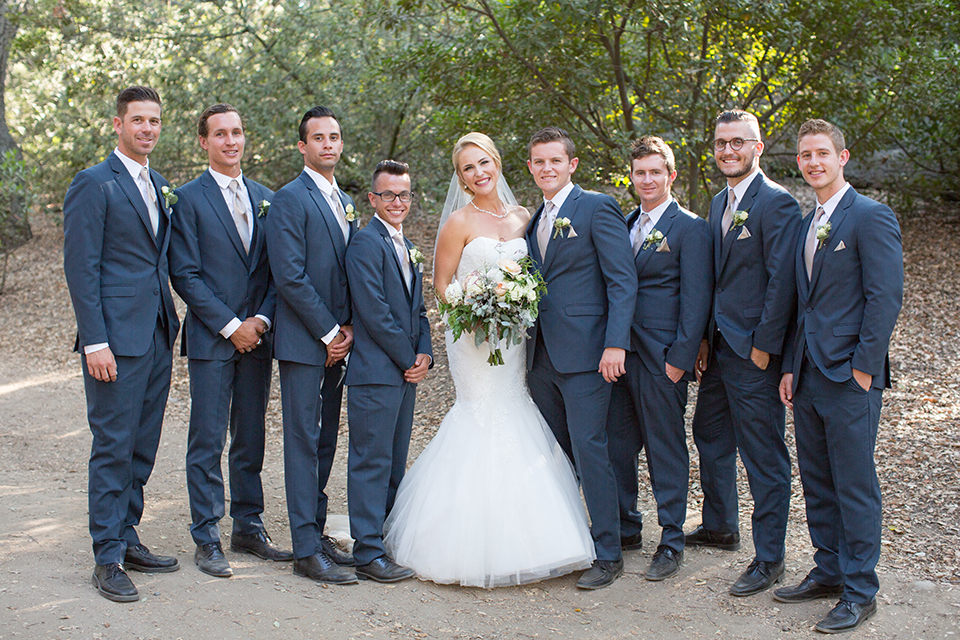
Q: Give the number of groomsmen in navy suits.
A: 7